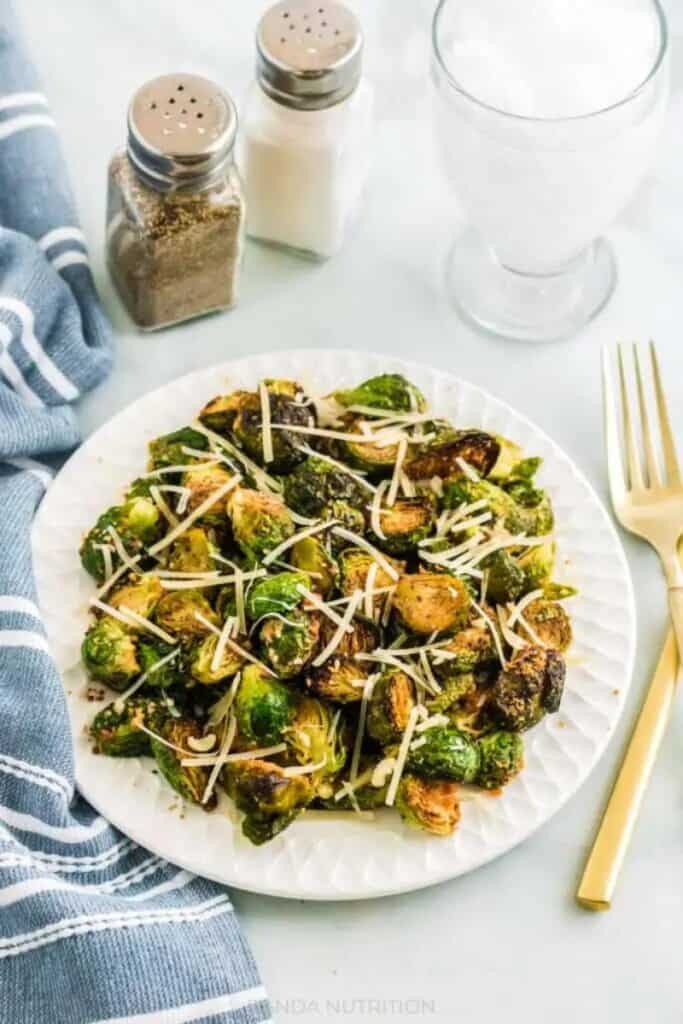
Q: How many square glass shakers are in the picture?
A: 2